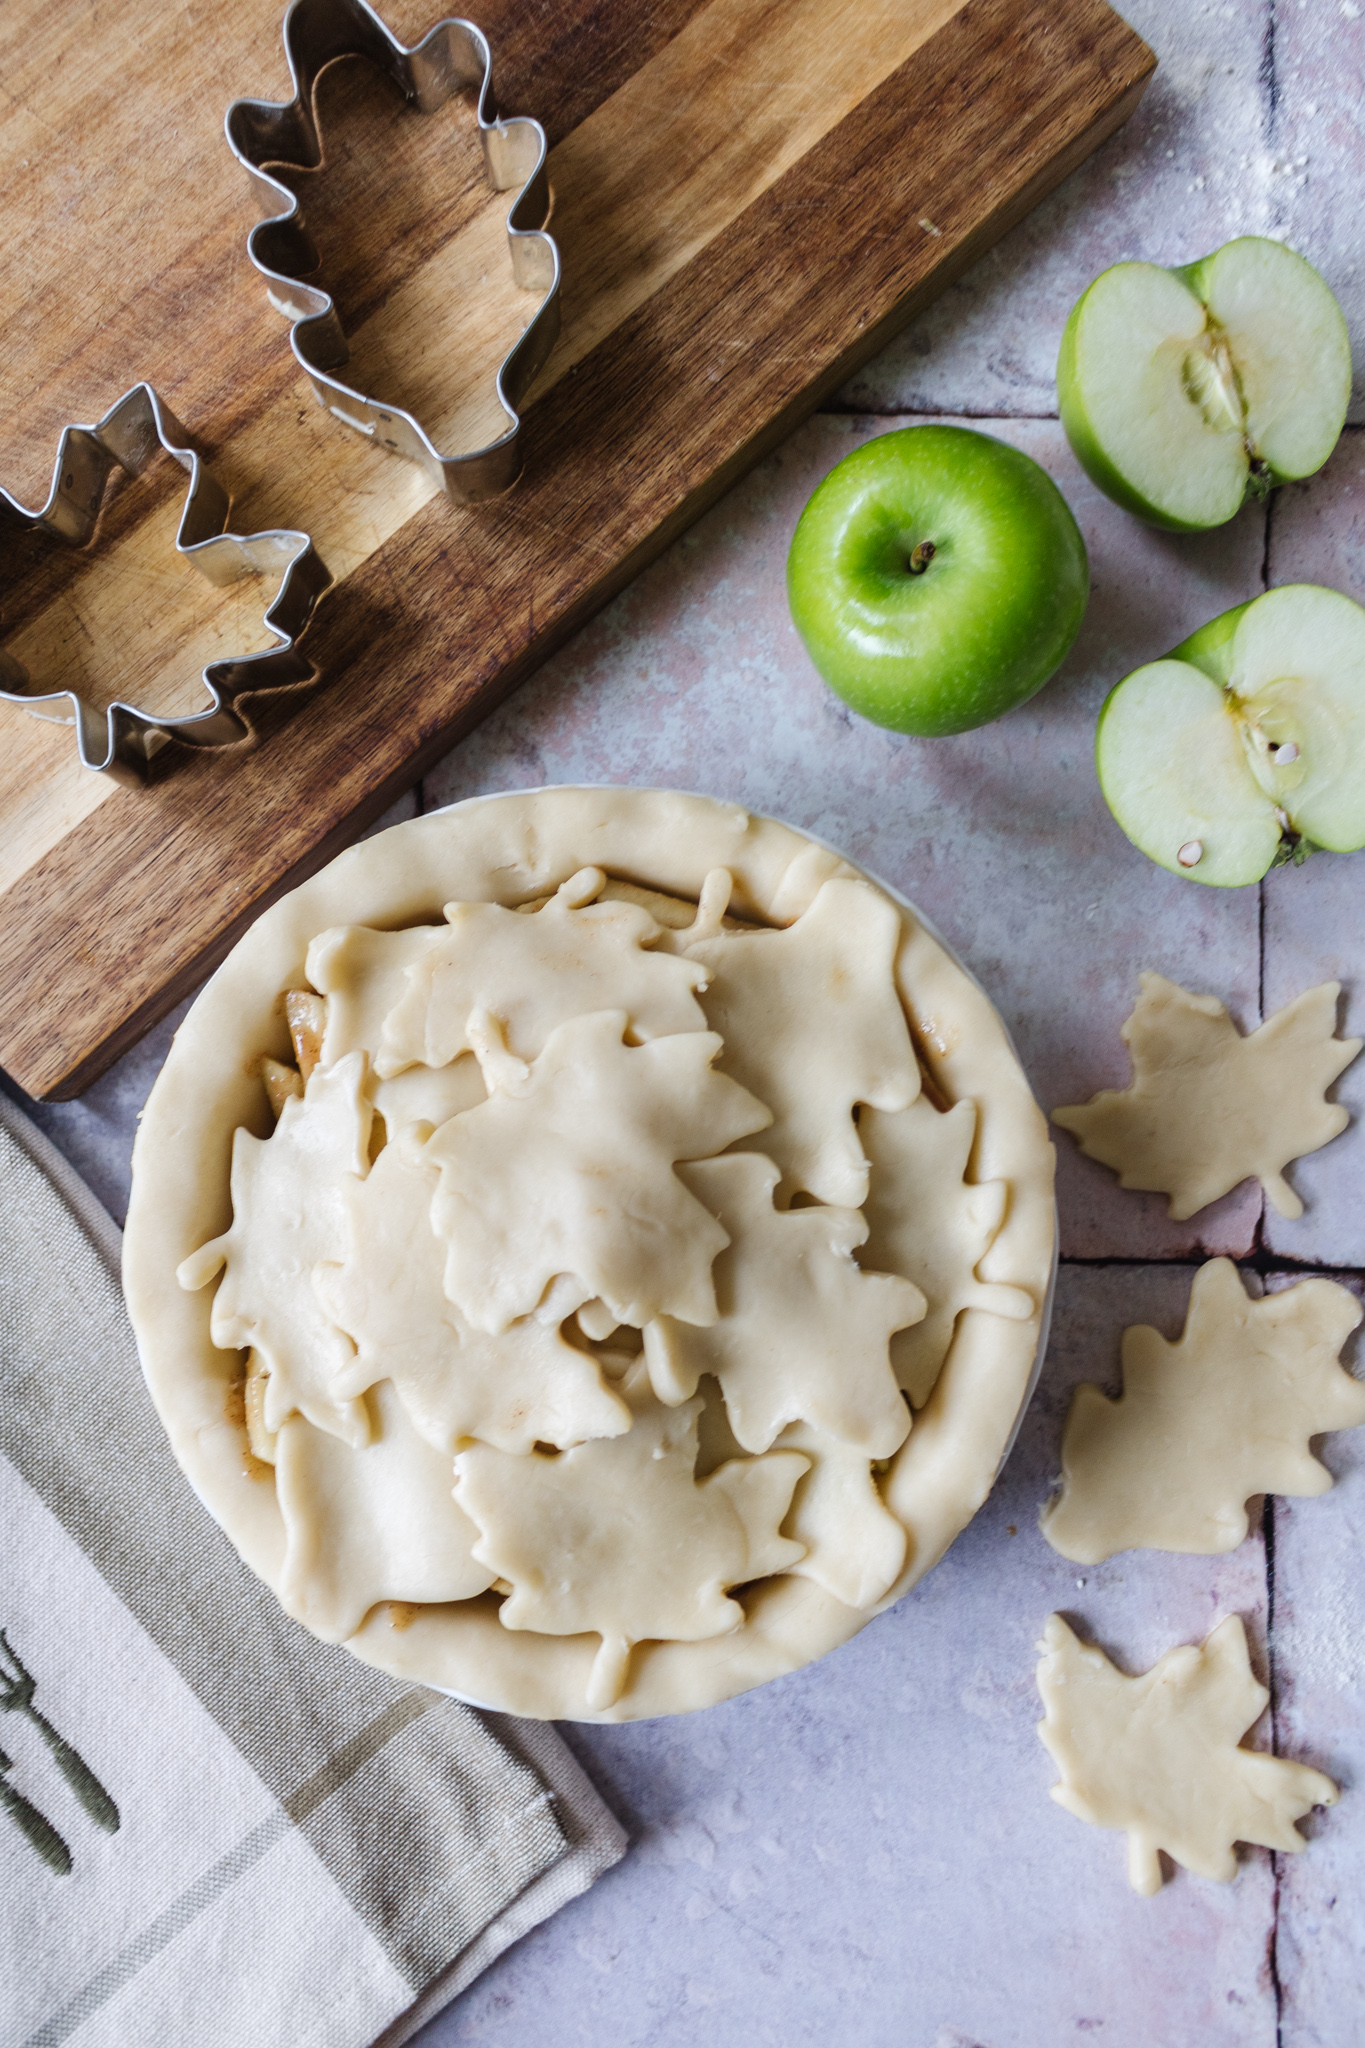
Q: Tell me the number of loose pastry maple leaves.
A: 2